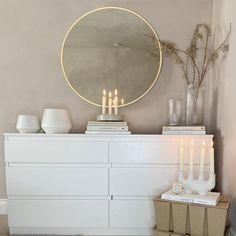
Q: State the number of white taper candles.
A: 7